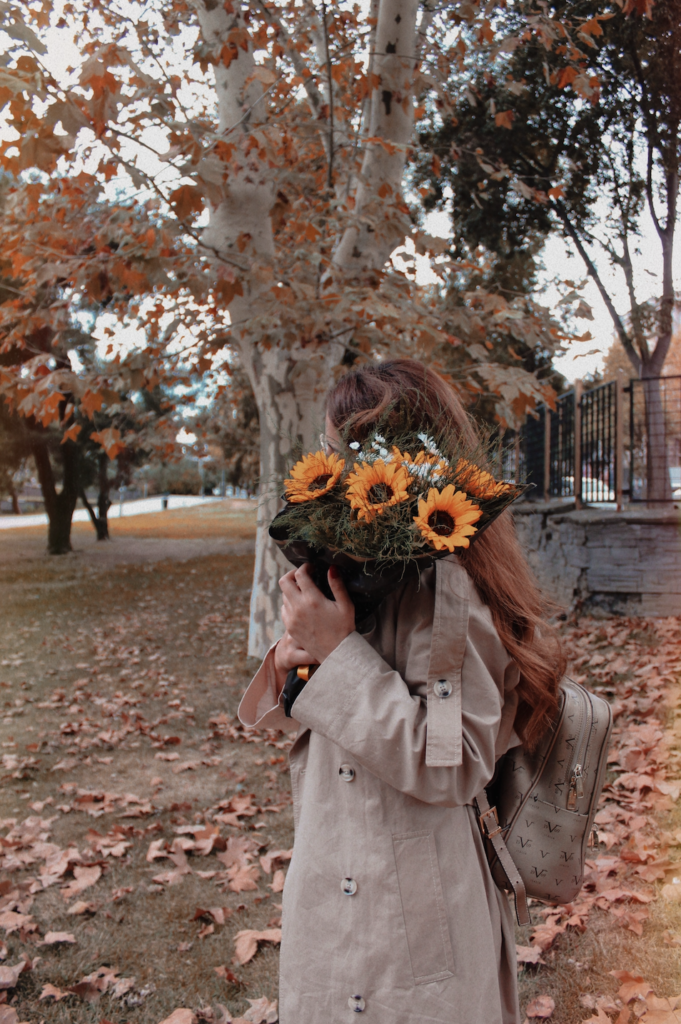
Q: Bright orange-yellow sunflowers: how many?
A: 5